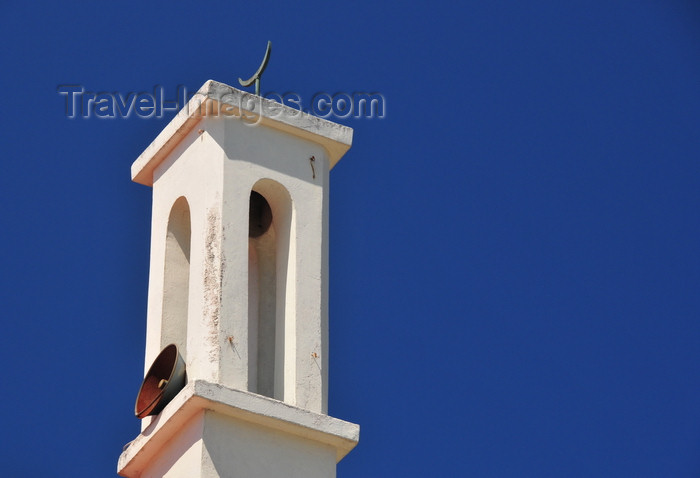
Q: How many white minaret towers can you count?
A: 1